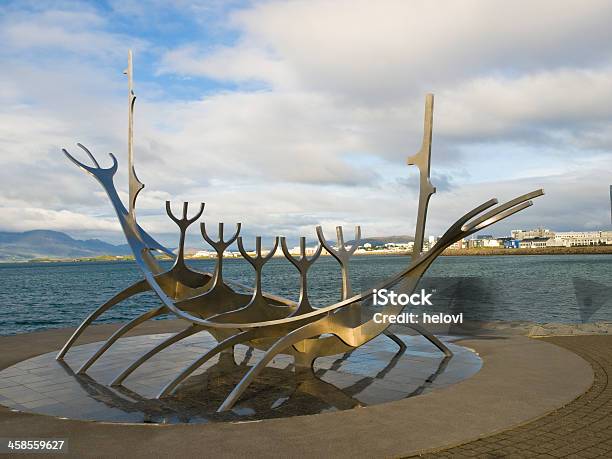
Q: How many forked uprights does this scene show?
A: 5